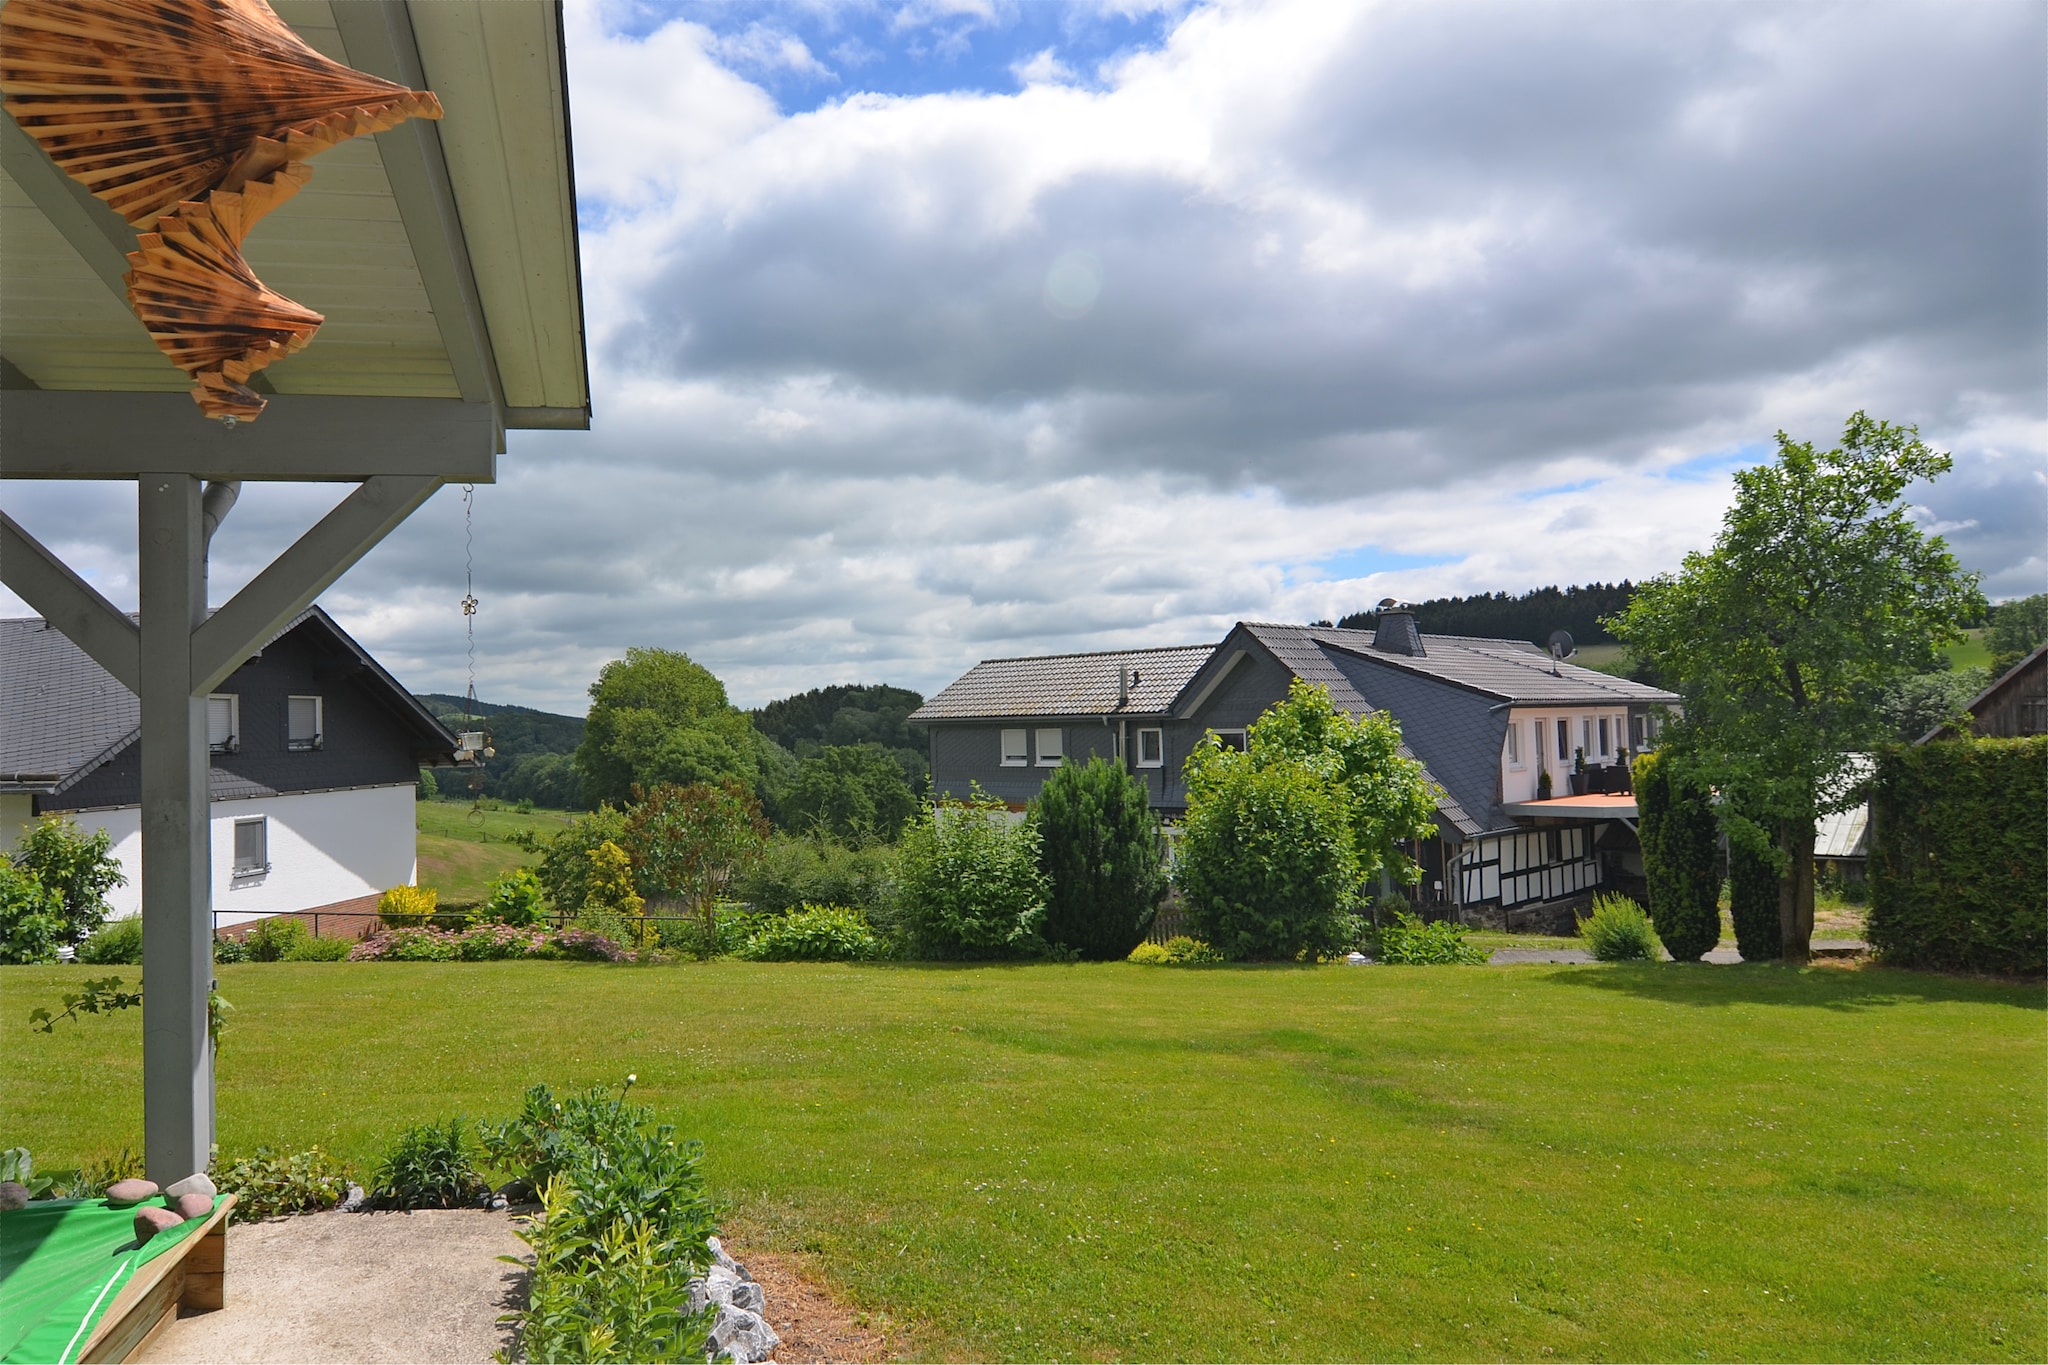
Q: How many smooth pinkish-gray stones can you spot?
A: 5